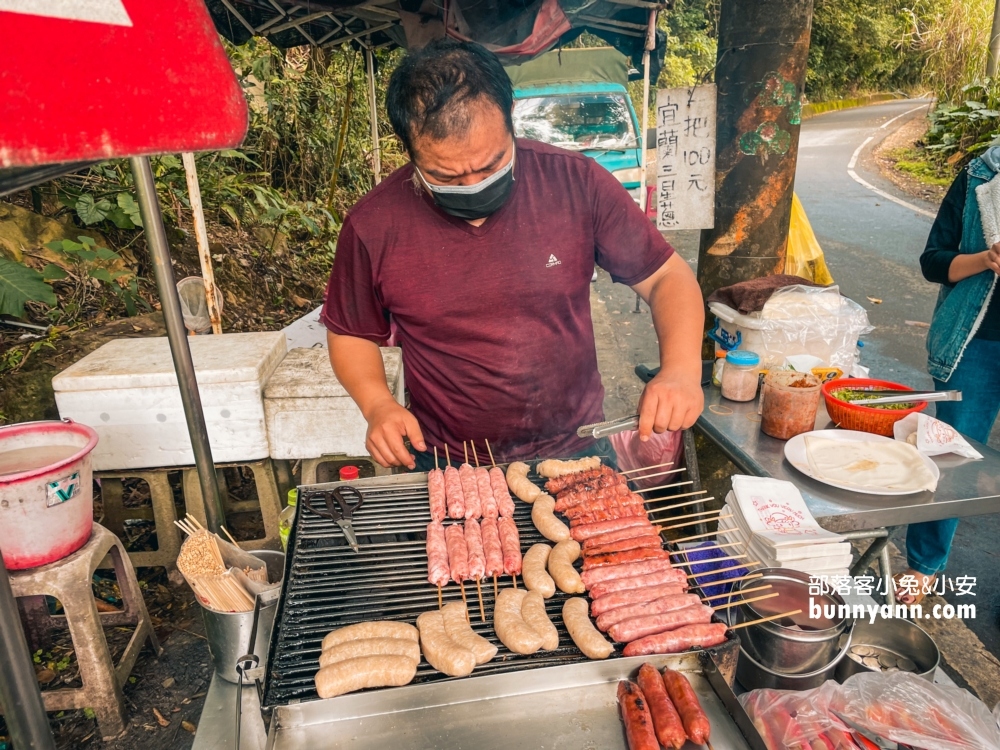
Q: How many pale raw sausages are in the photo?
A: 13